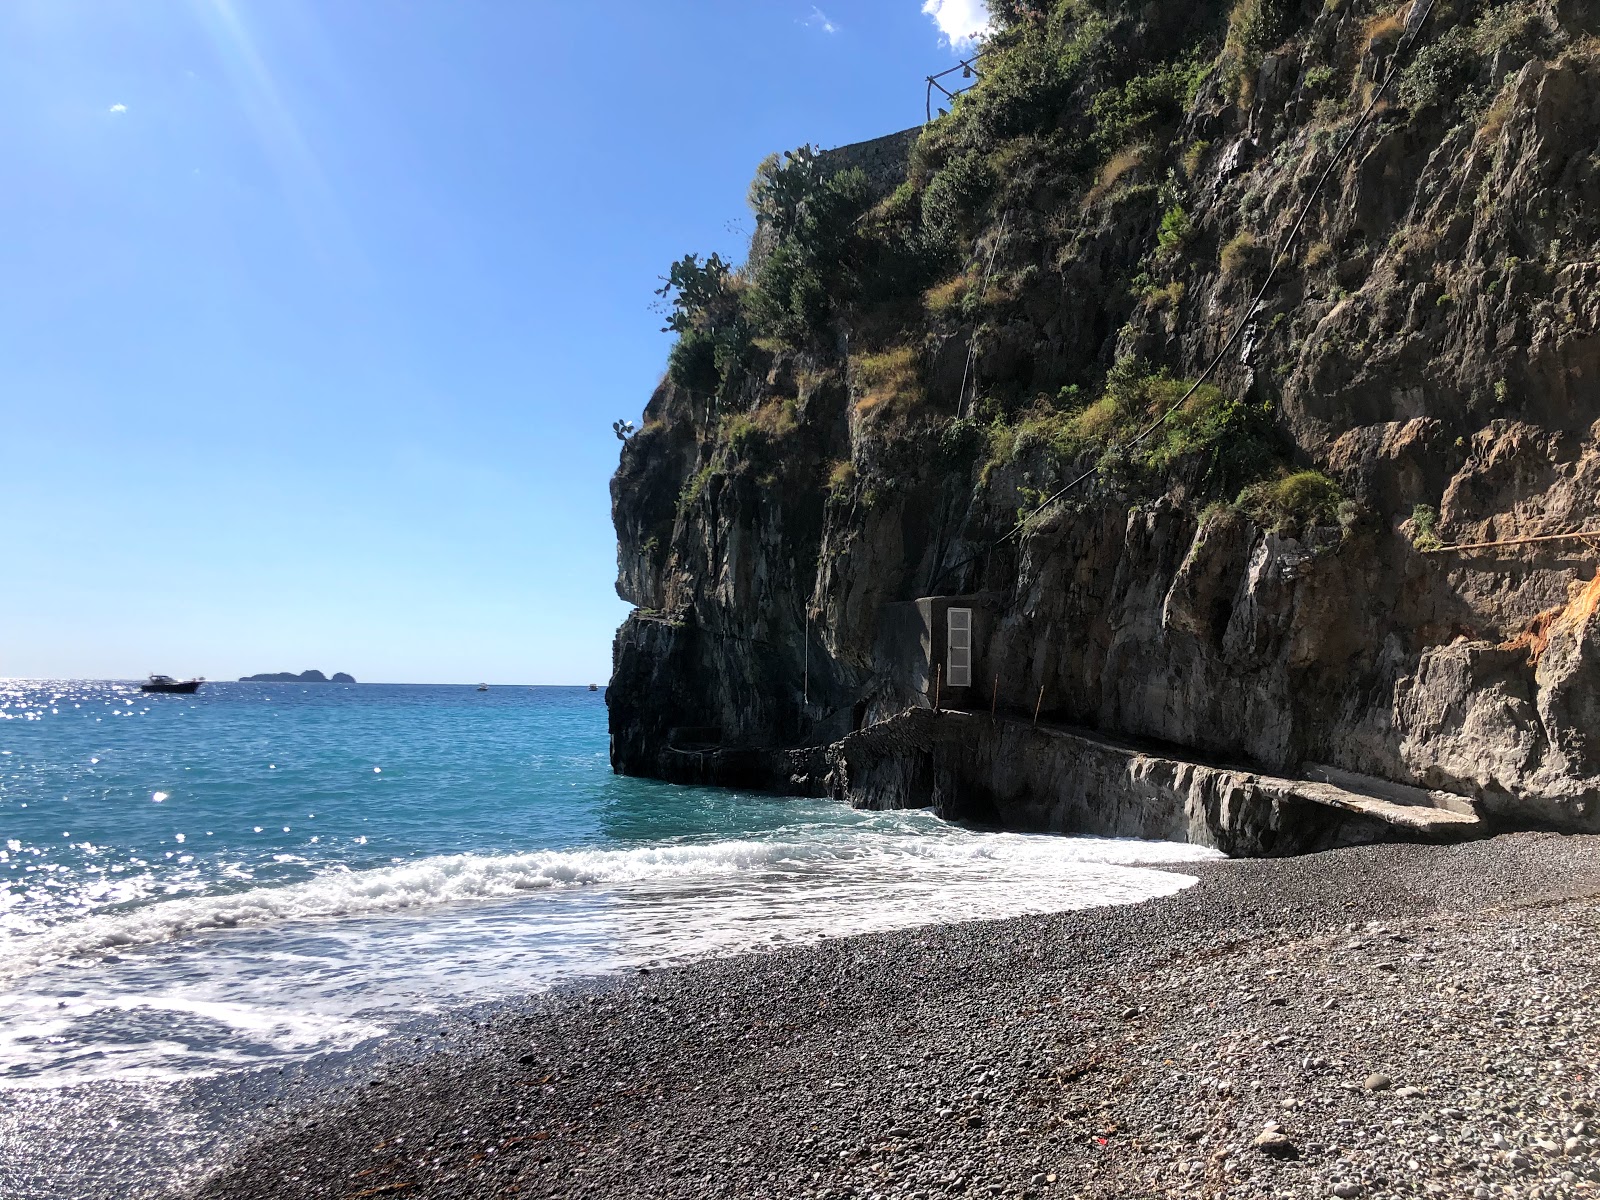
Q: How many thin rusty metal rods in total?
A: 3